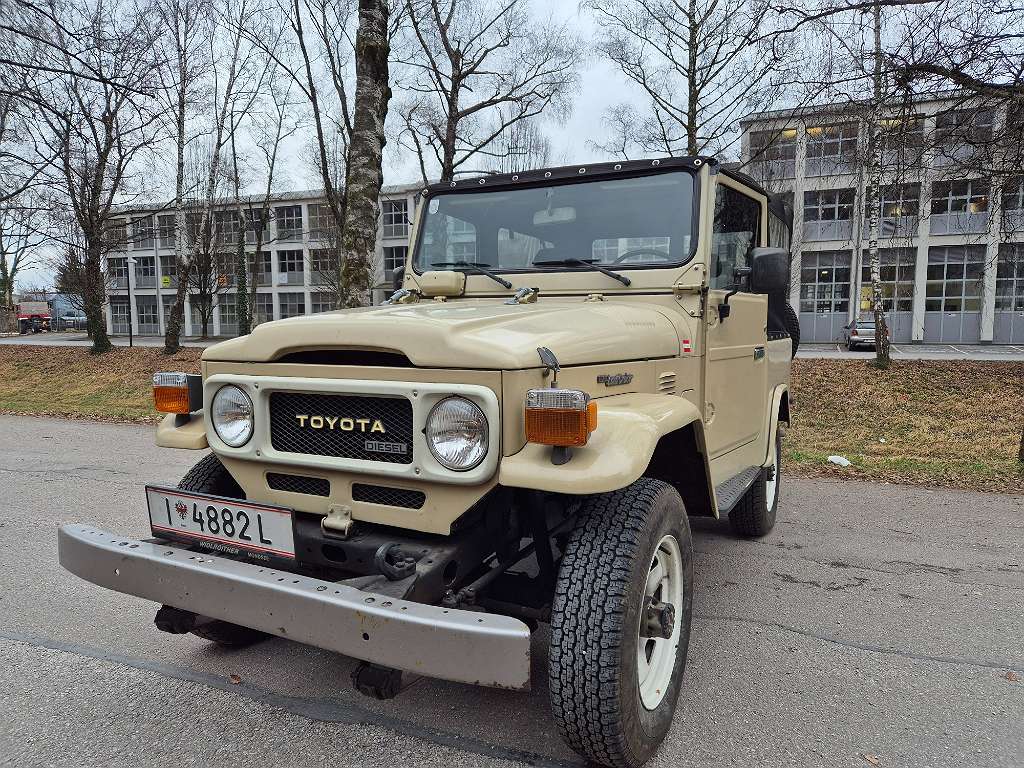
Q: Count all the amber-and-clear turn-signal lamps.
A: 2